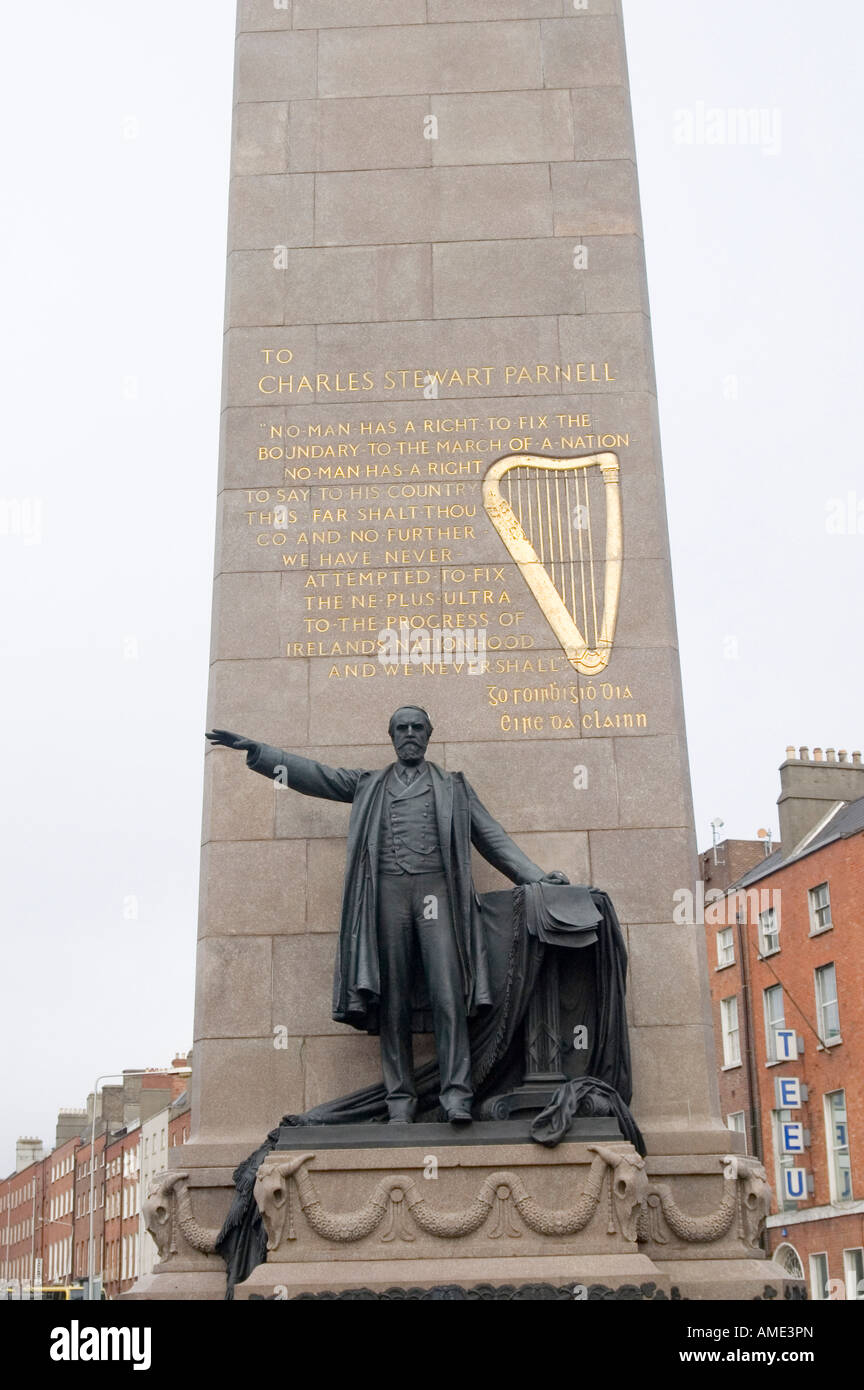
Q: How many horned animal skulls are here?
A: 4